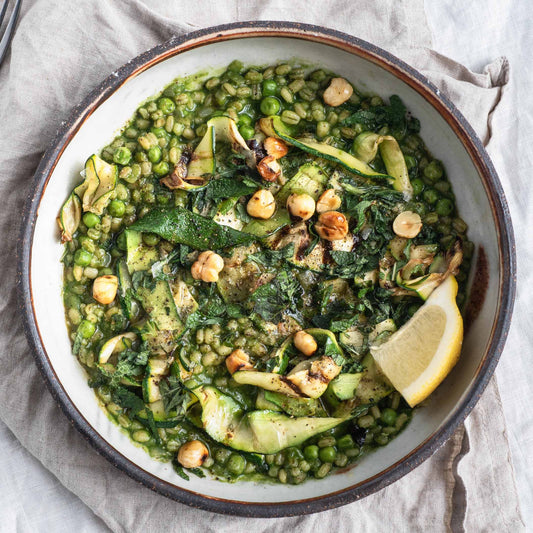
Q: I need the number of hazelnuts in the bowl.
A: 13